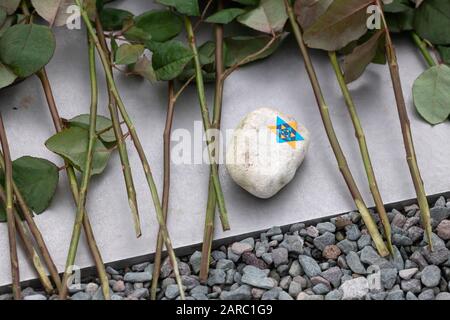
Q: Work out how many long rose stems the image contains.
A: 13